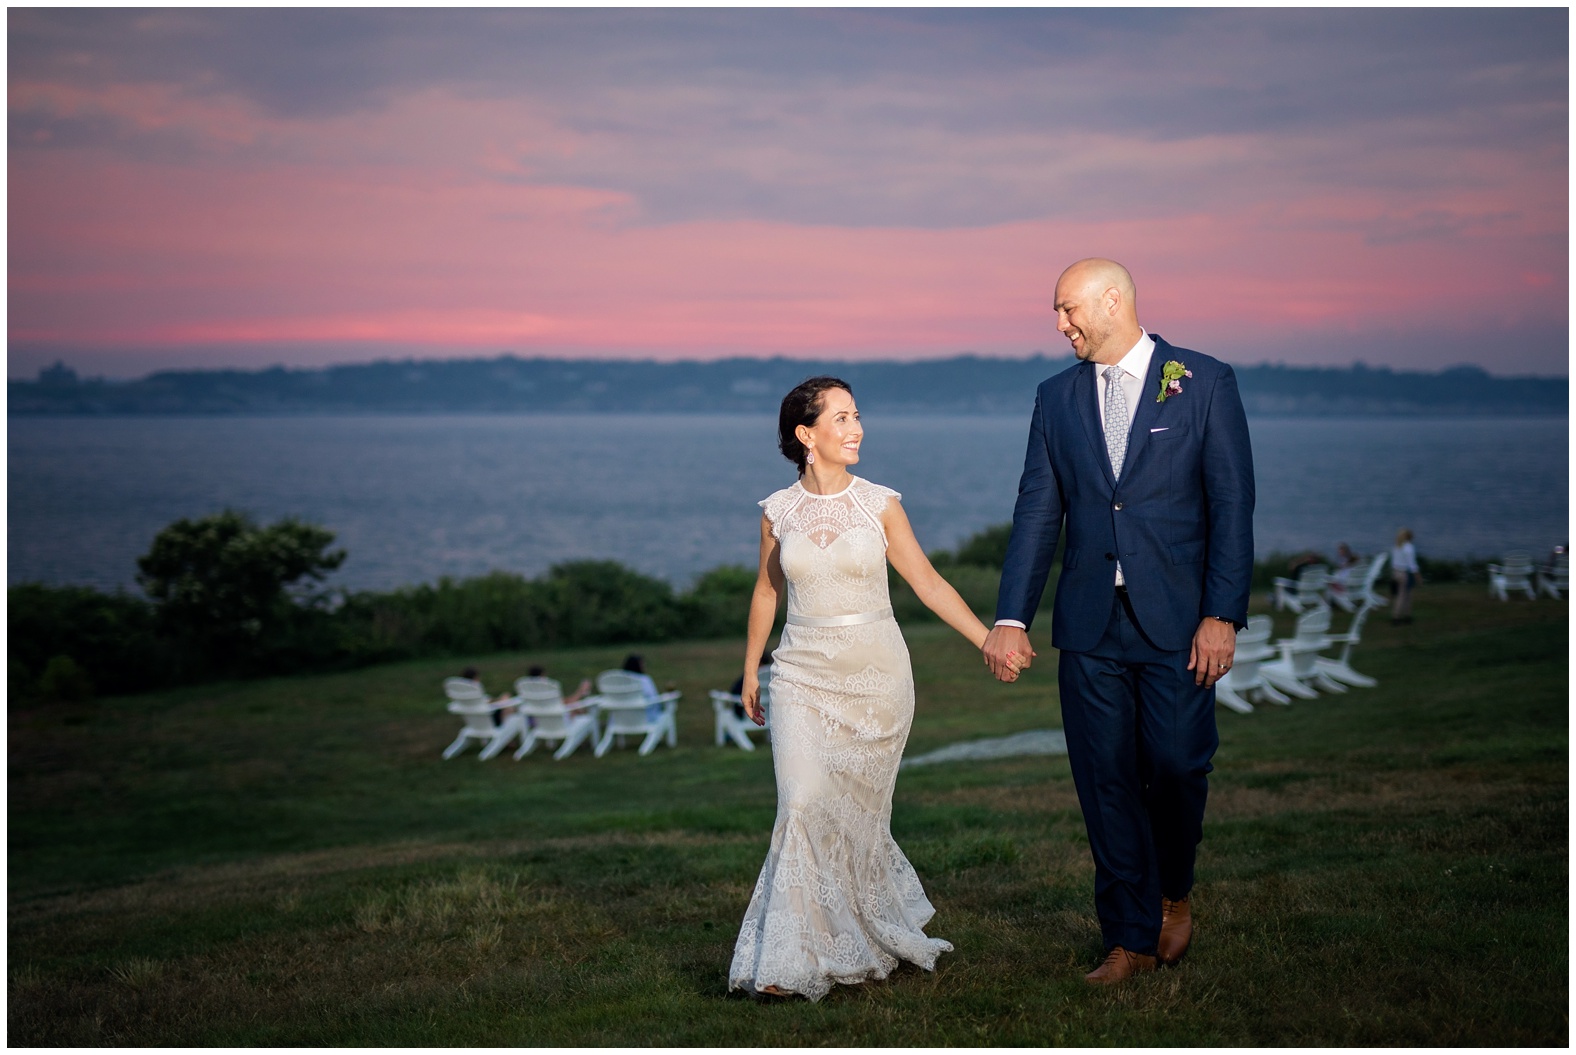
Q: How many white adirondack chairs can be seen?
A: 12